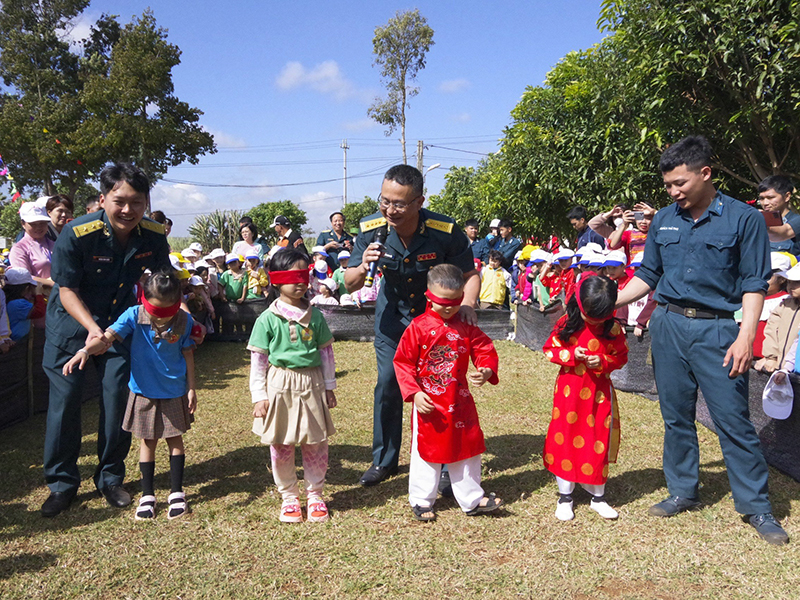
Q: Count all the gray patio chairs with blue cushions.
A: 0